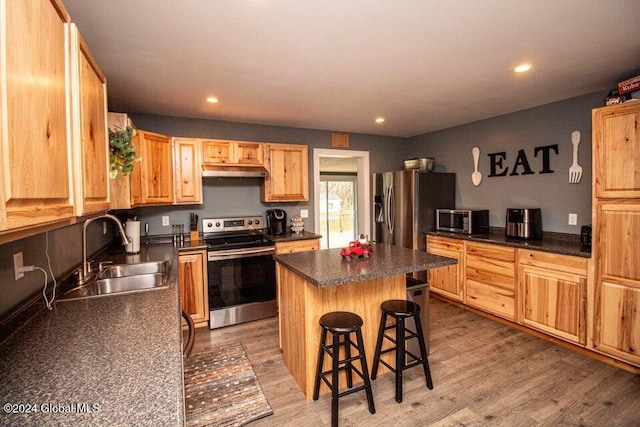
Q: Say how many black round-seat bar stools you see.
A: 2